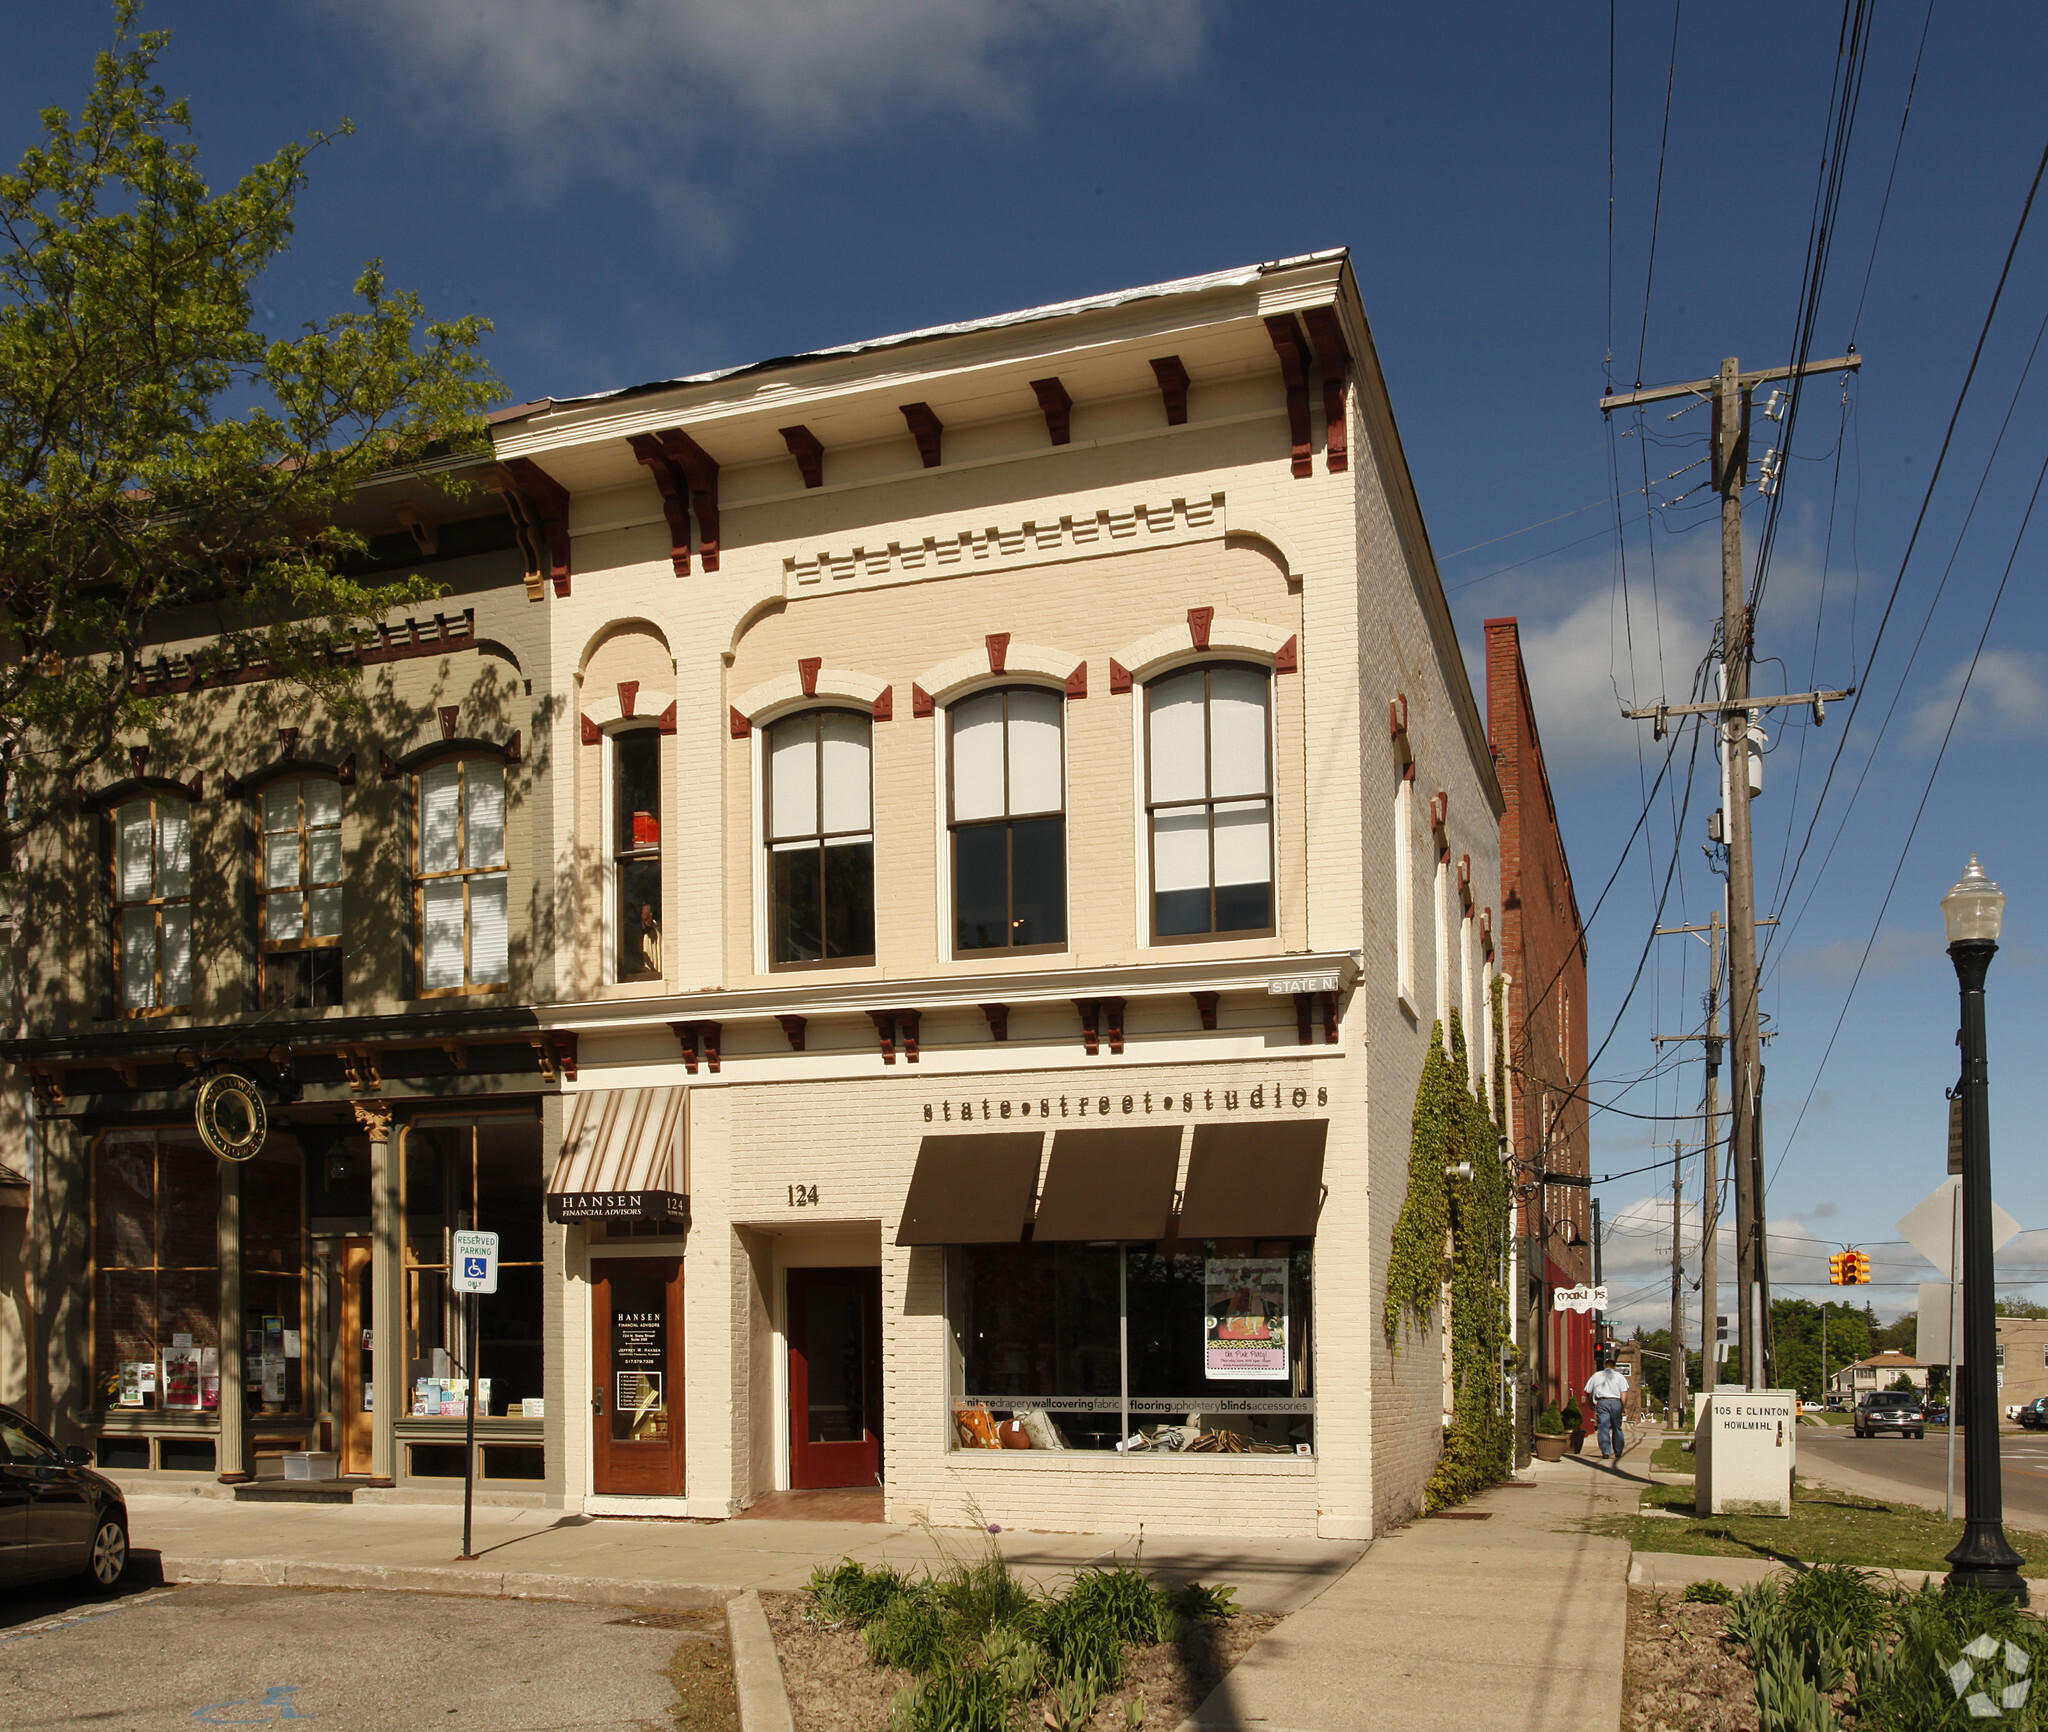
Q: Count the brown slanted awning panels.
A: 3